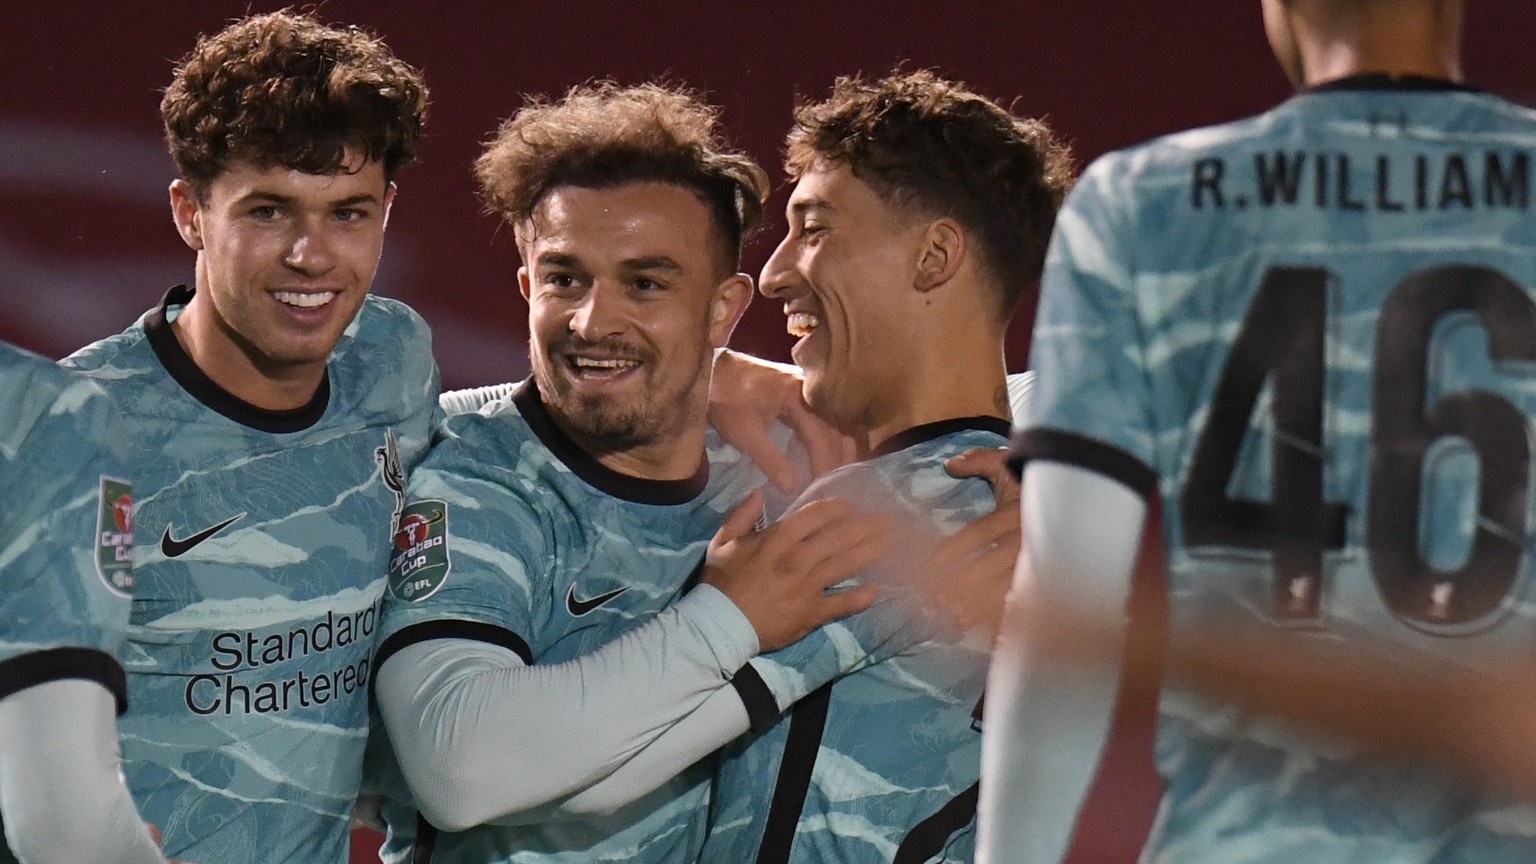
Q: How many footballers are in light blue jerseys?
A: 5